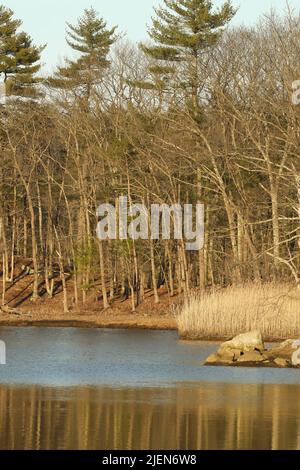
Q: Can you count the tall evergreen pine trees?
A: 3